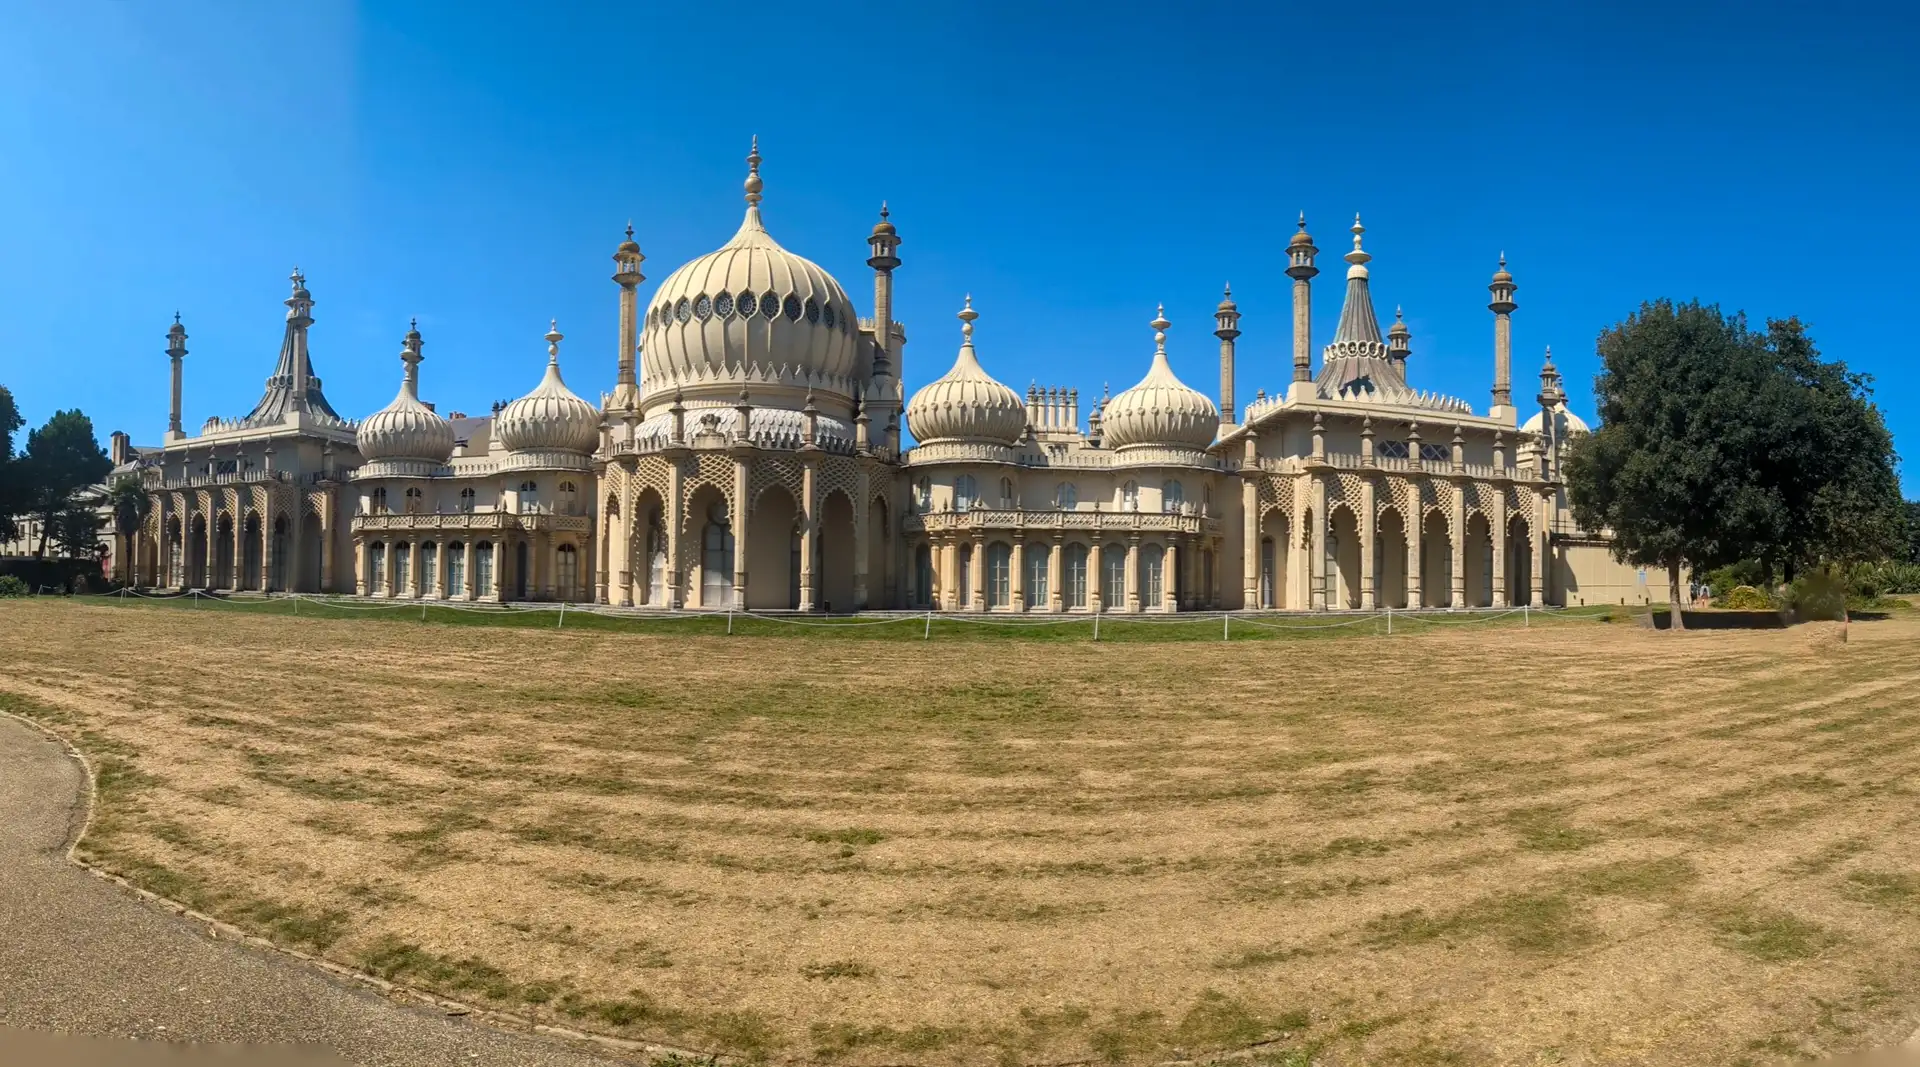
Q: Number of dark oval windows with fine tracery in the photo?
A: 11